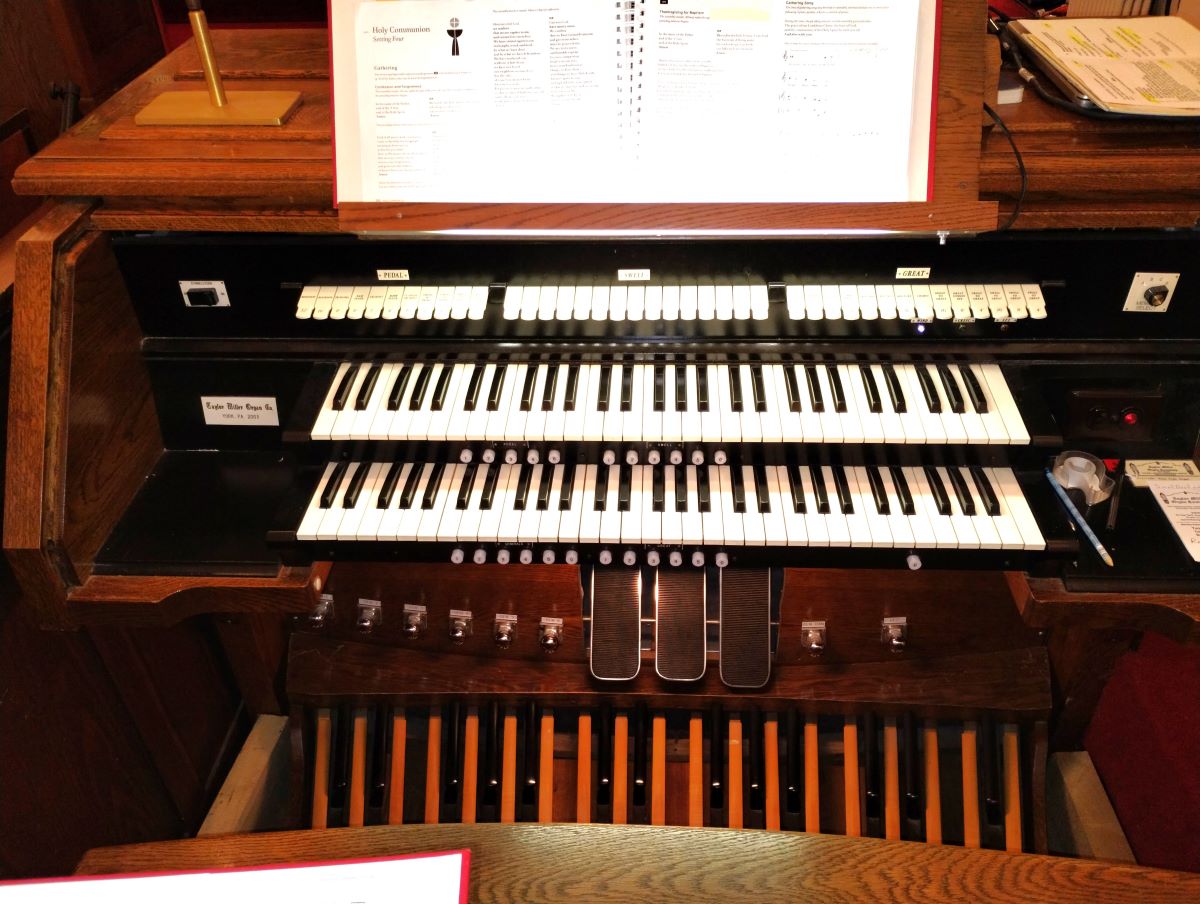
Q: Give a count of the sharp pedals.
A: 13